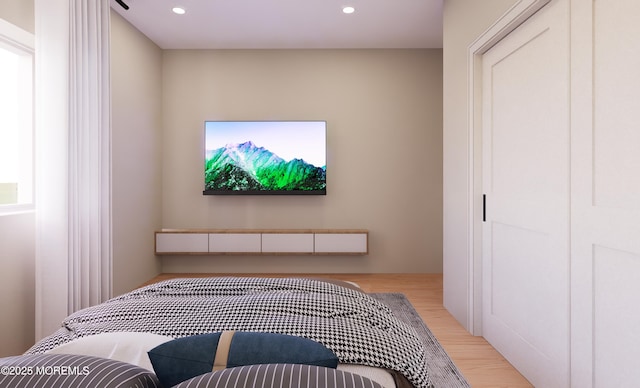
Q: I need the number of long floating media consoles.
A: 1